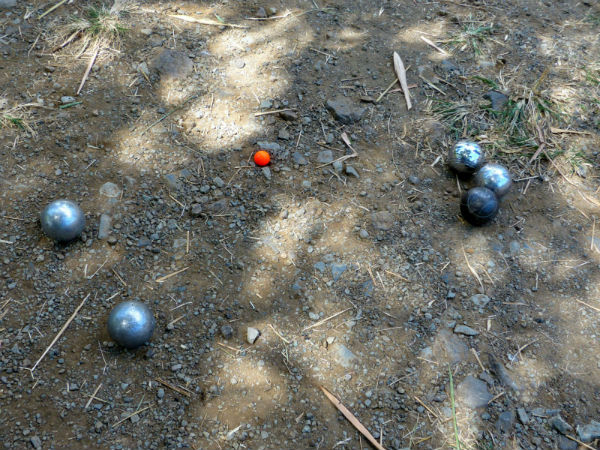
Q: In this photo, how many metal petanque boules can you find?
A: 5